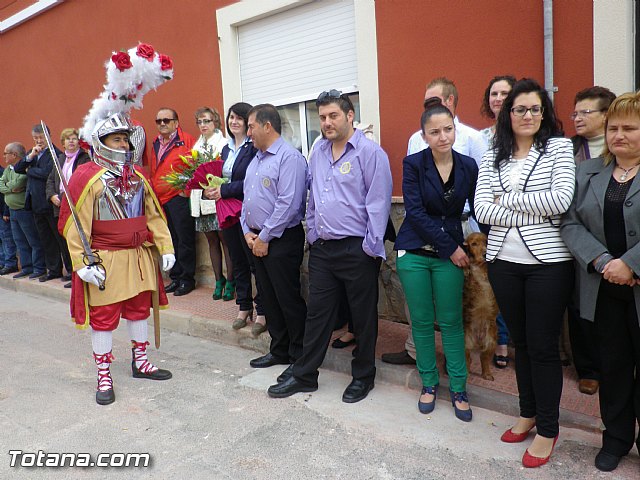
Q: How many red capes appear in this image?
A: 1